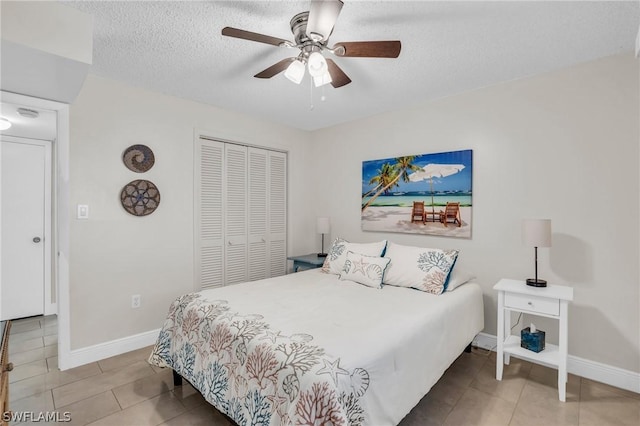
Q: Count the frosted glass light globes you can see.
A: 3